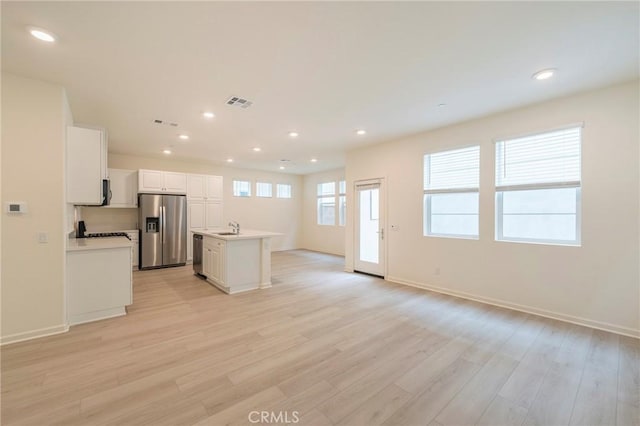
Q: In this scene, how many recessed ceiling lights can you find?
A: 11